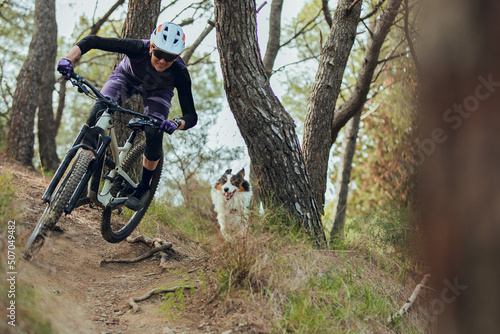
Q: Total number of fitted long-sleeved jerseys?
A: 1